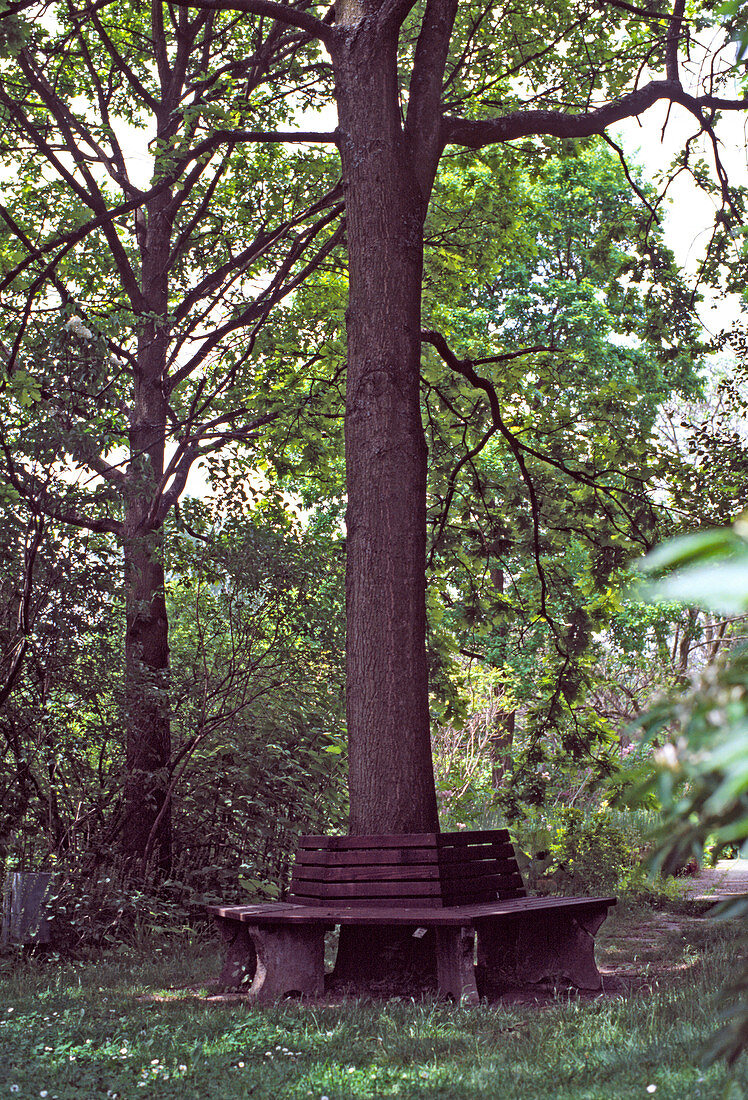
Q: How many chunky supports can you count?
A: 4